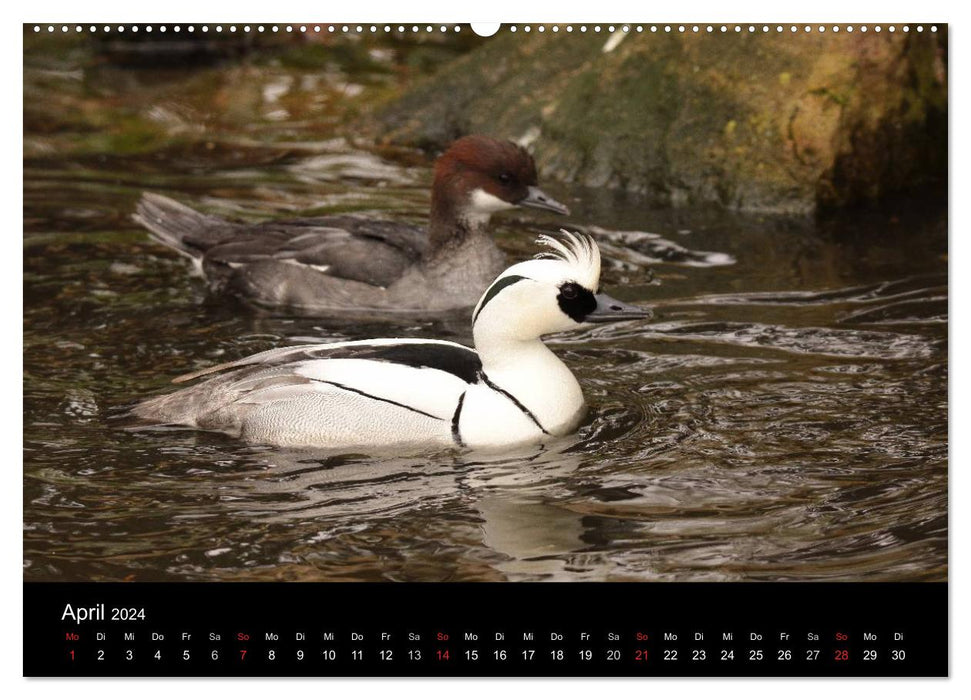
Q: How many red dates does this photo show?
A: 5